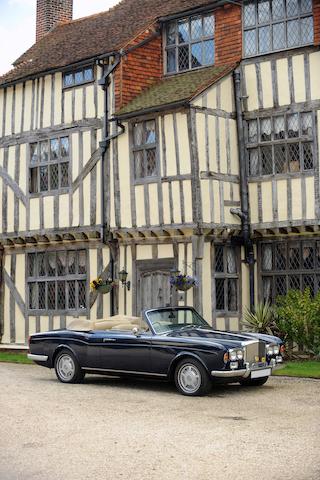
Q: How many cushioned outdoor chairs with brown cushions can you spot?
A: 0